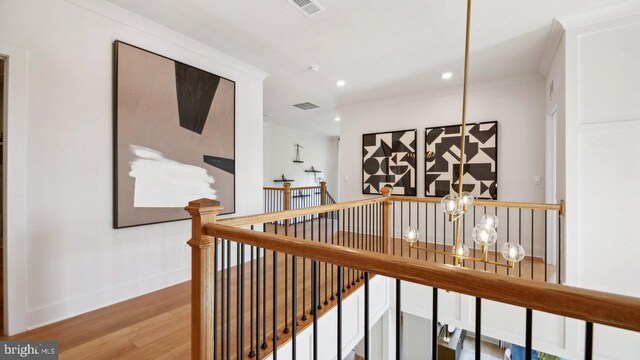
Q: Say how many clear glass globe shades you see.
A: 7